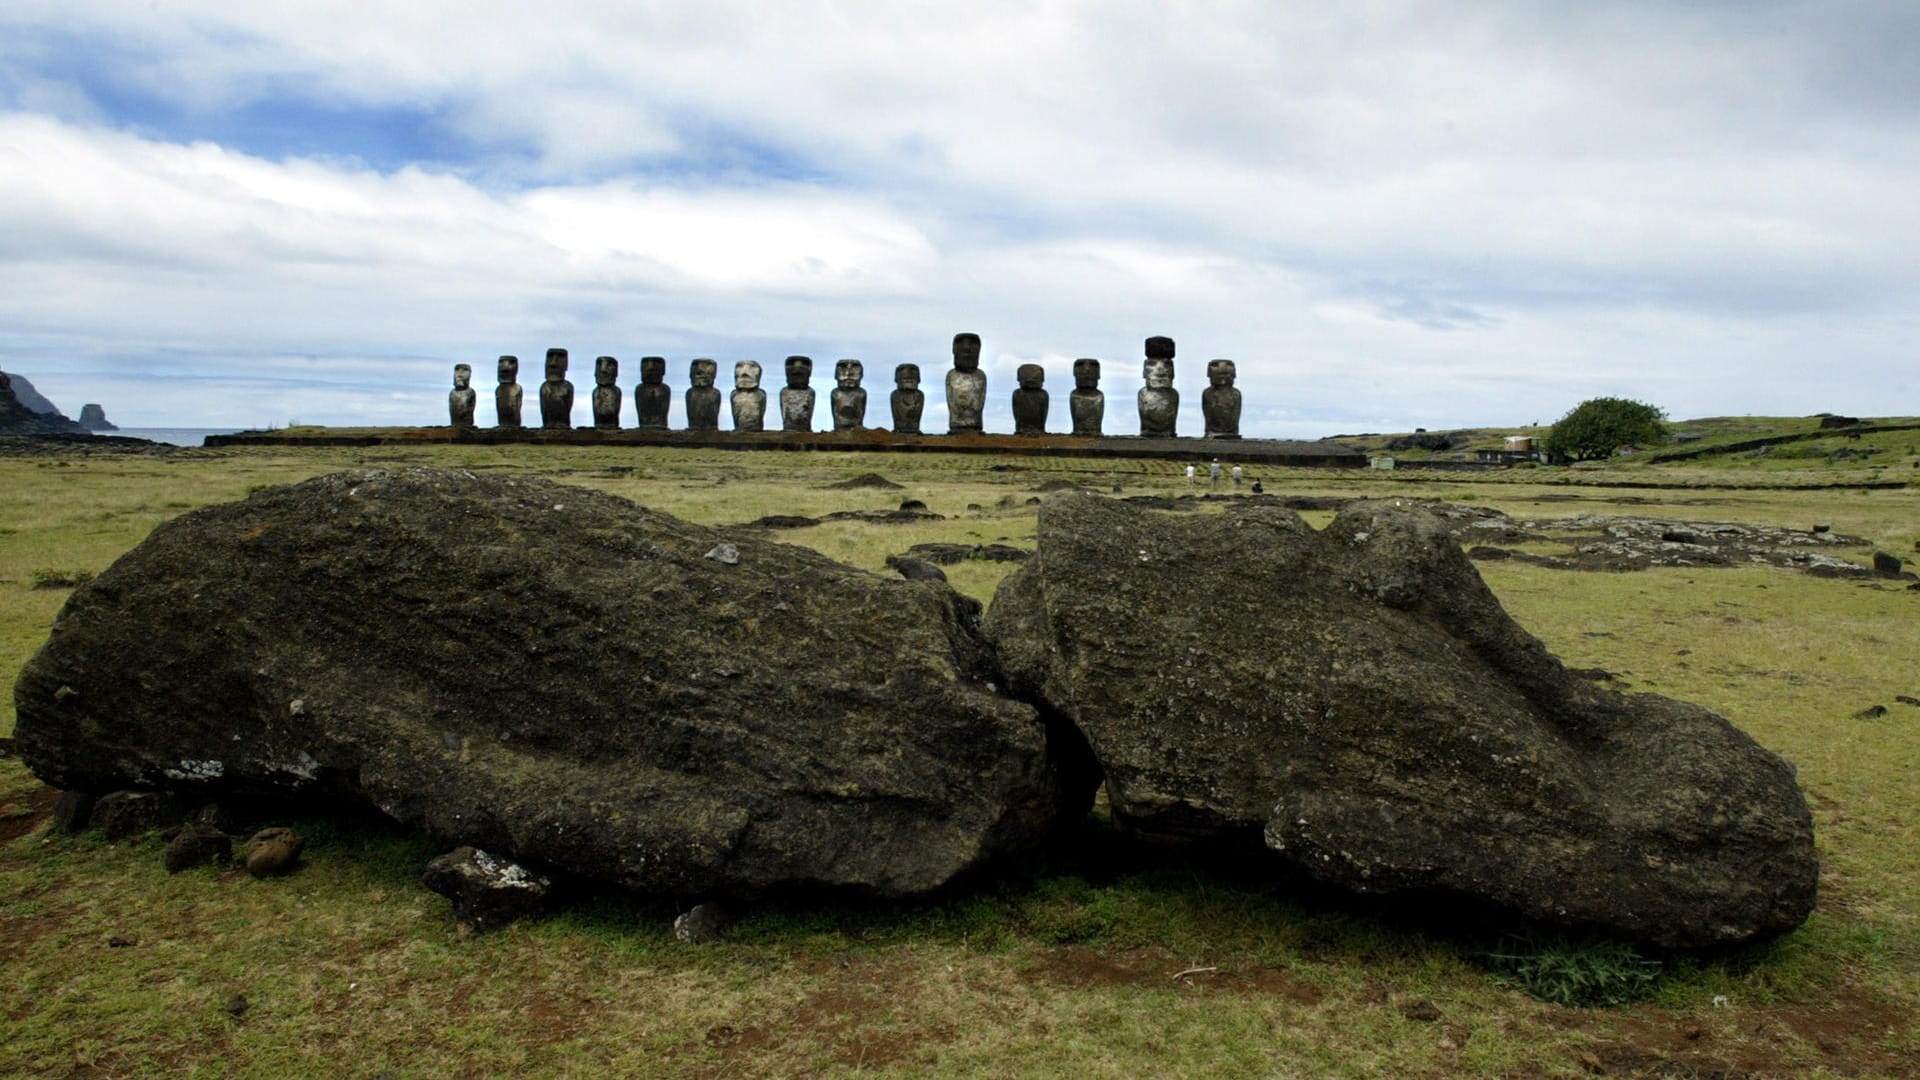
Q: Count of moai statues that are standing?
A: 15